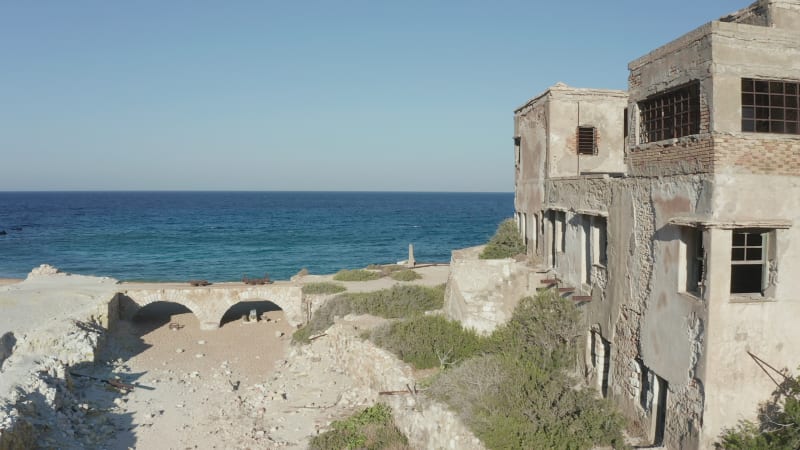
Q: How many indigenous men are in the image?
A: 0